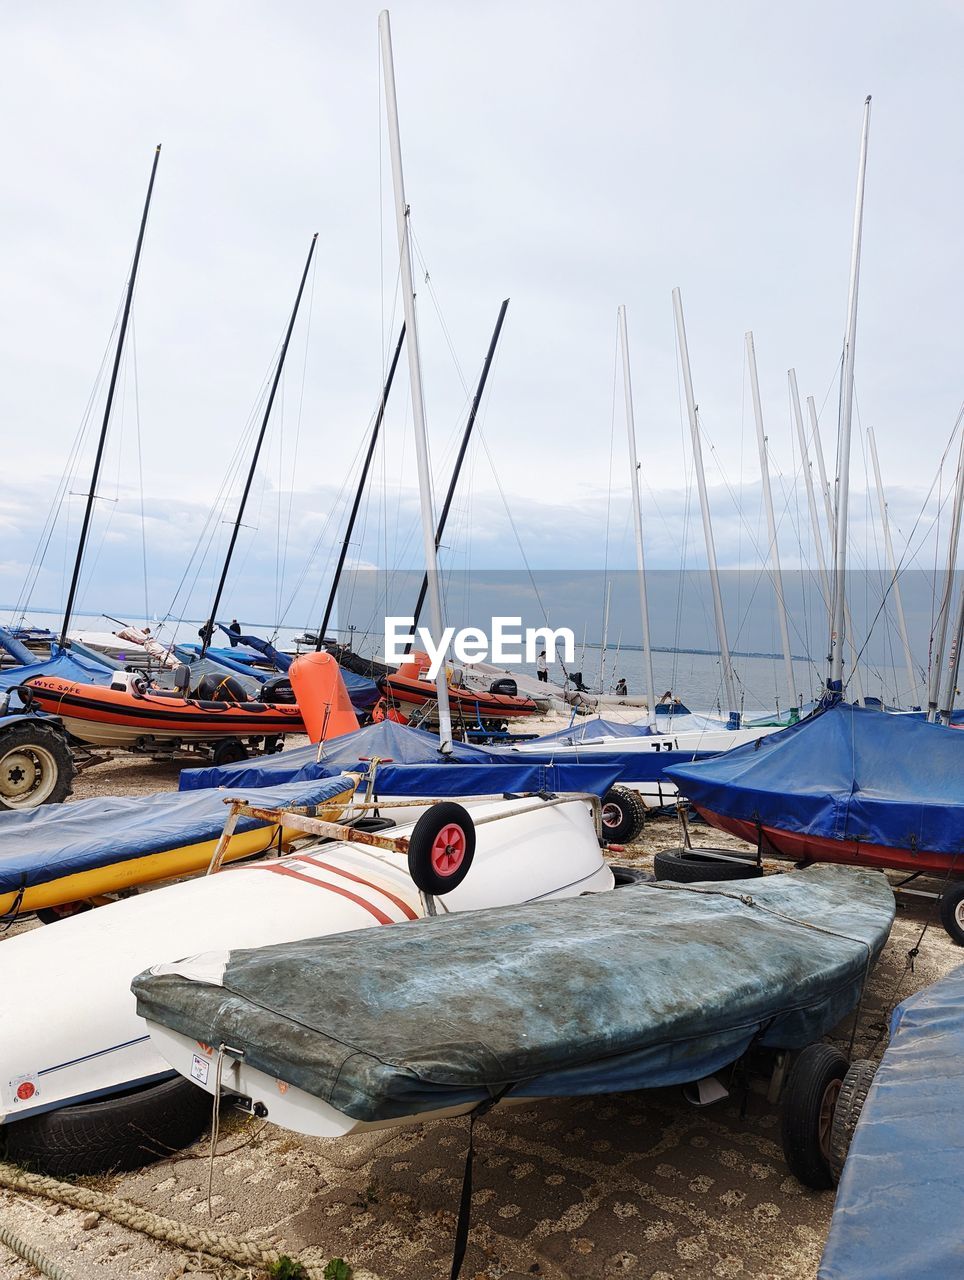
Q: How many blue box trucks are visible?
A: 0